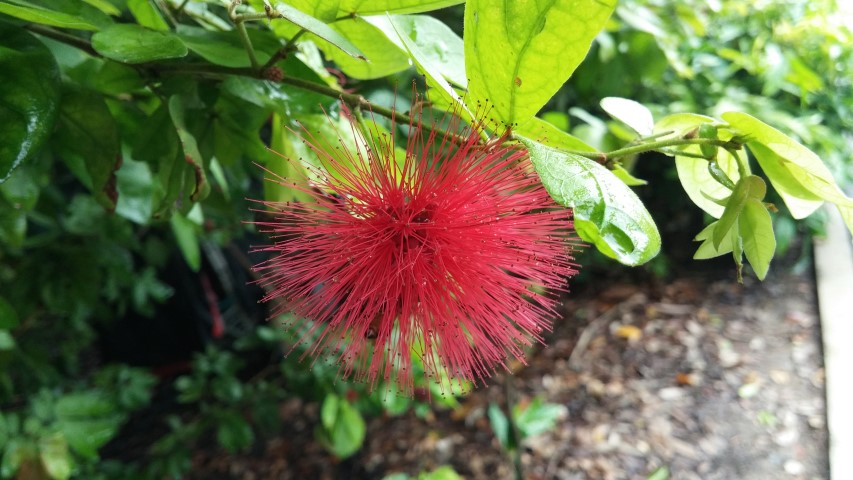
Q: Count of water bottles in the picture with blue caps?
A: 0